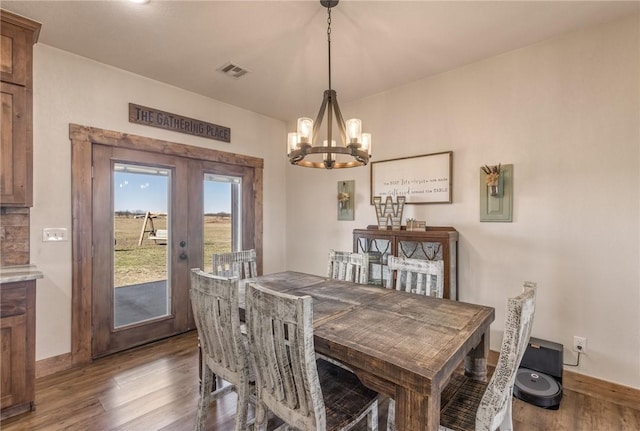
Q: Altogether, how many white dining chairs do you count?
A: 6